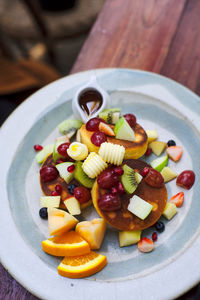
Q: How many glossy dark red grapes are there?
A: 10